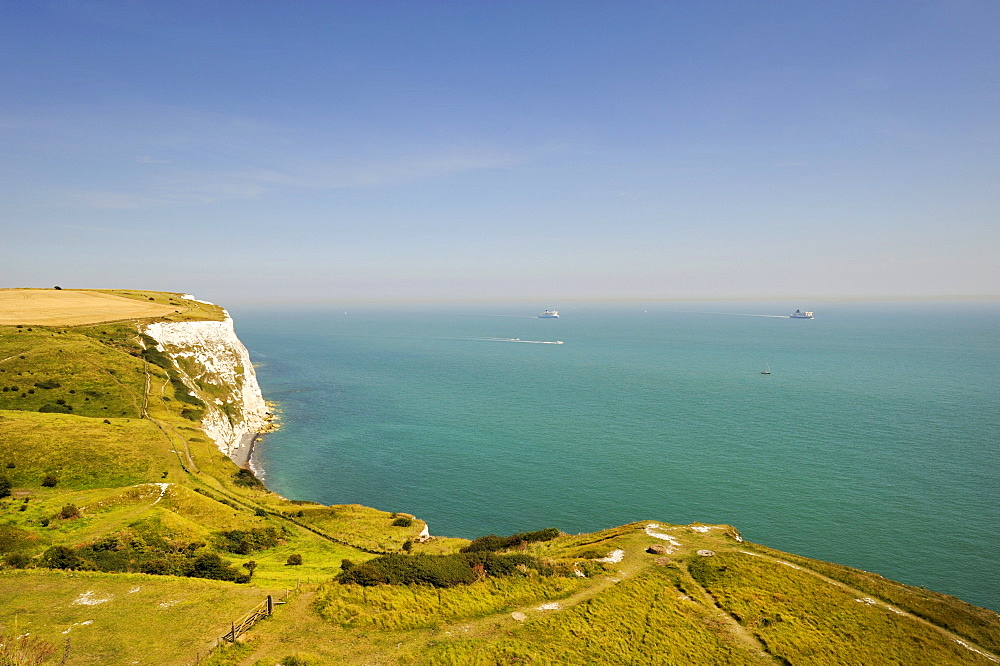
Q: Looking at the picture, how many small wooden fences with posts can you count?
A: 1